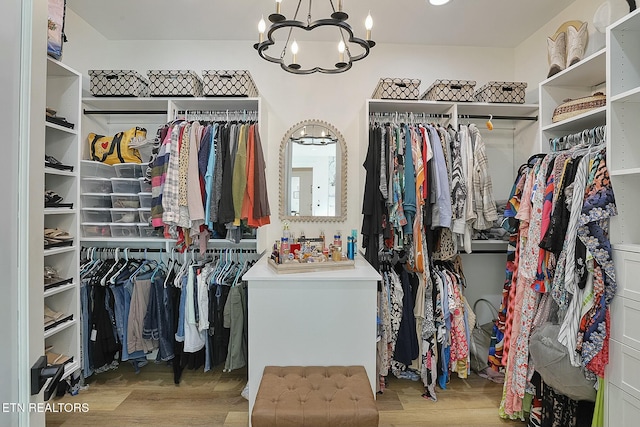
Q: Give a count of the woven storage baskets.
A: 6